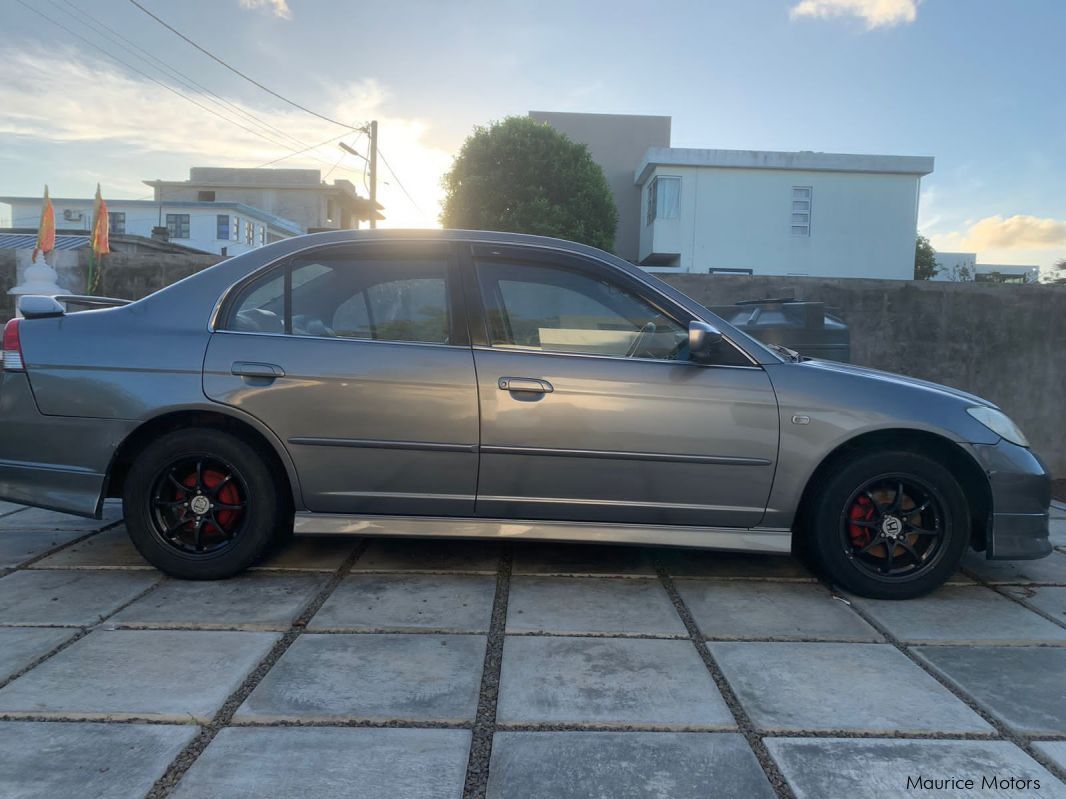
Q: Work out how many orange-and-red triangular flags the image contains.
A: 2